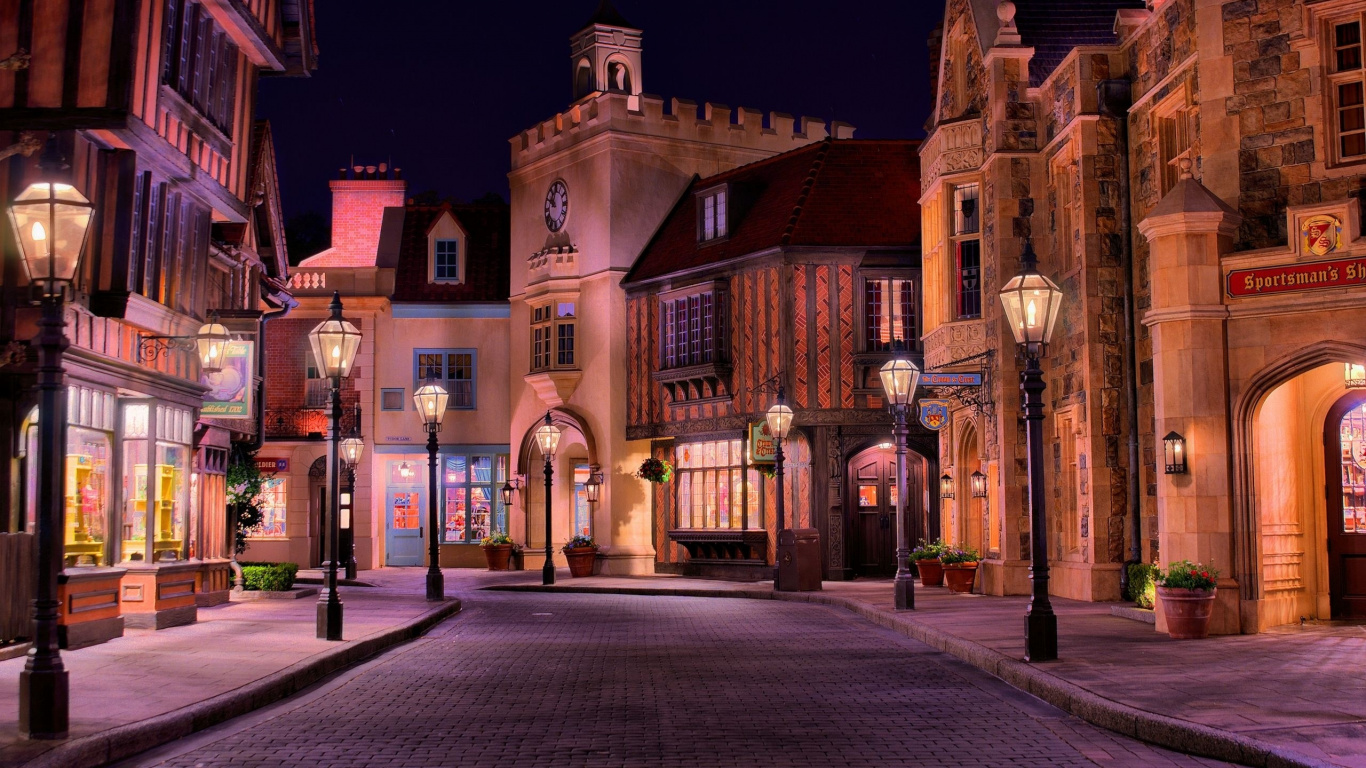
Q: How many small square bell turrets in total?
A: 1